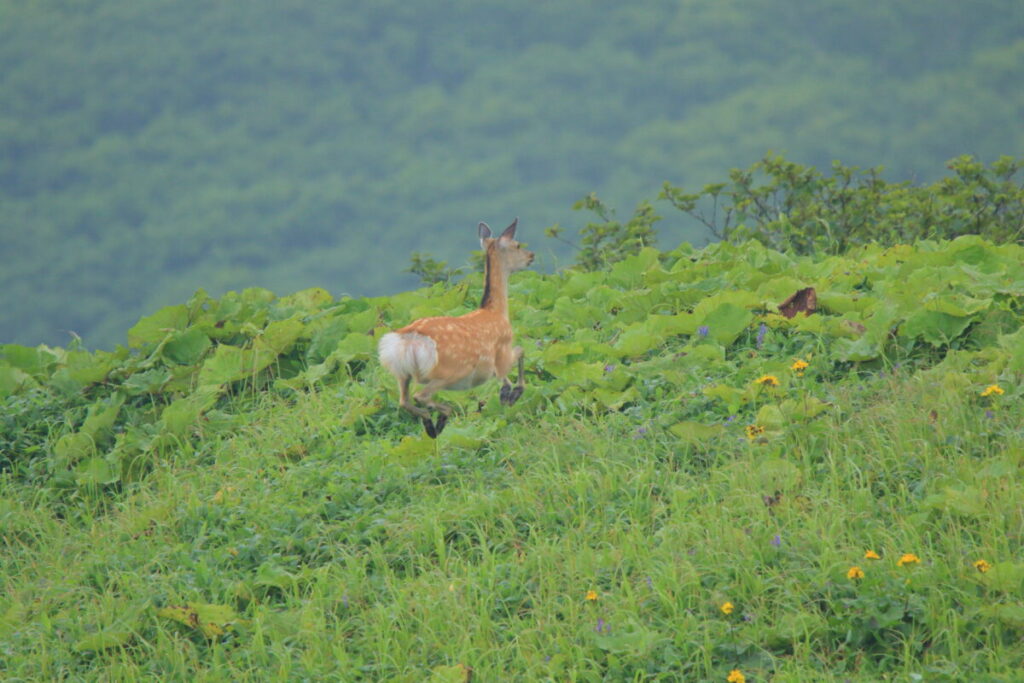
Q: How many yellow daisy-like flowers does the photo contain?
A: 11